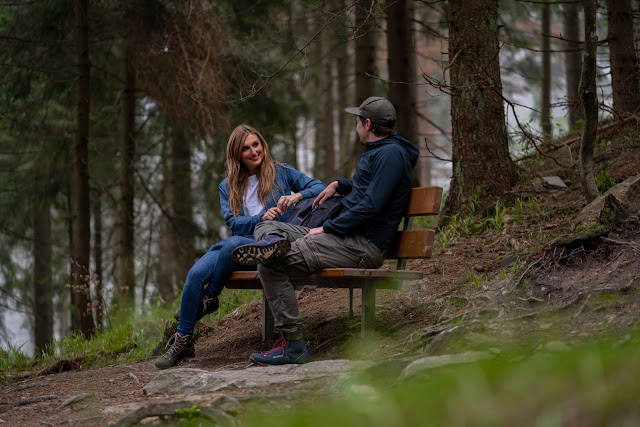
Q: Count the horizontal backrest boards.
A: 2